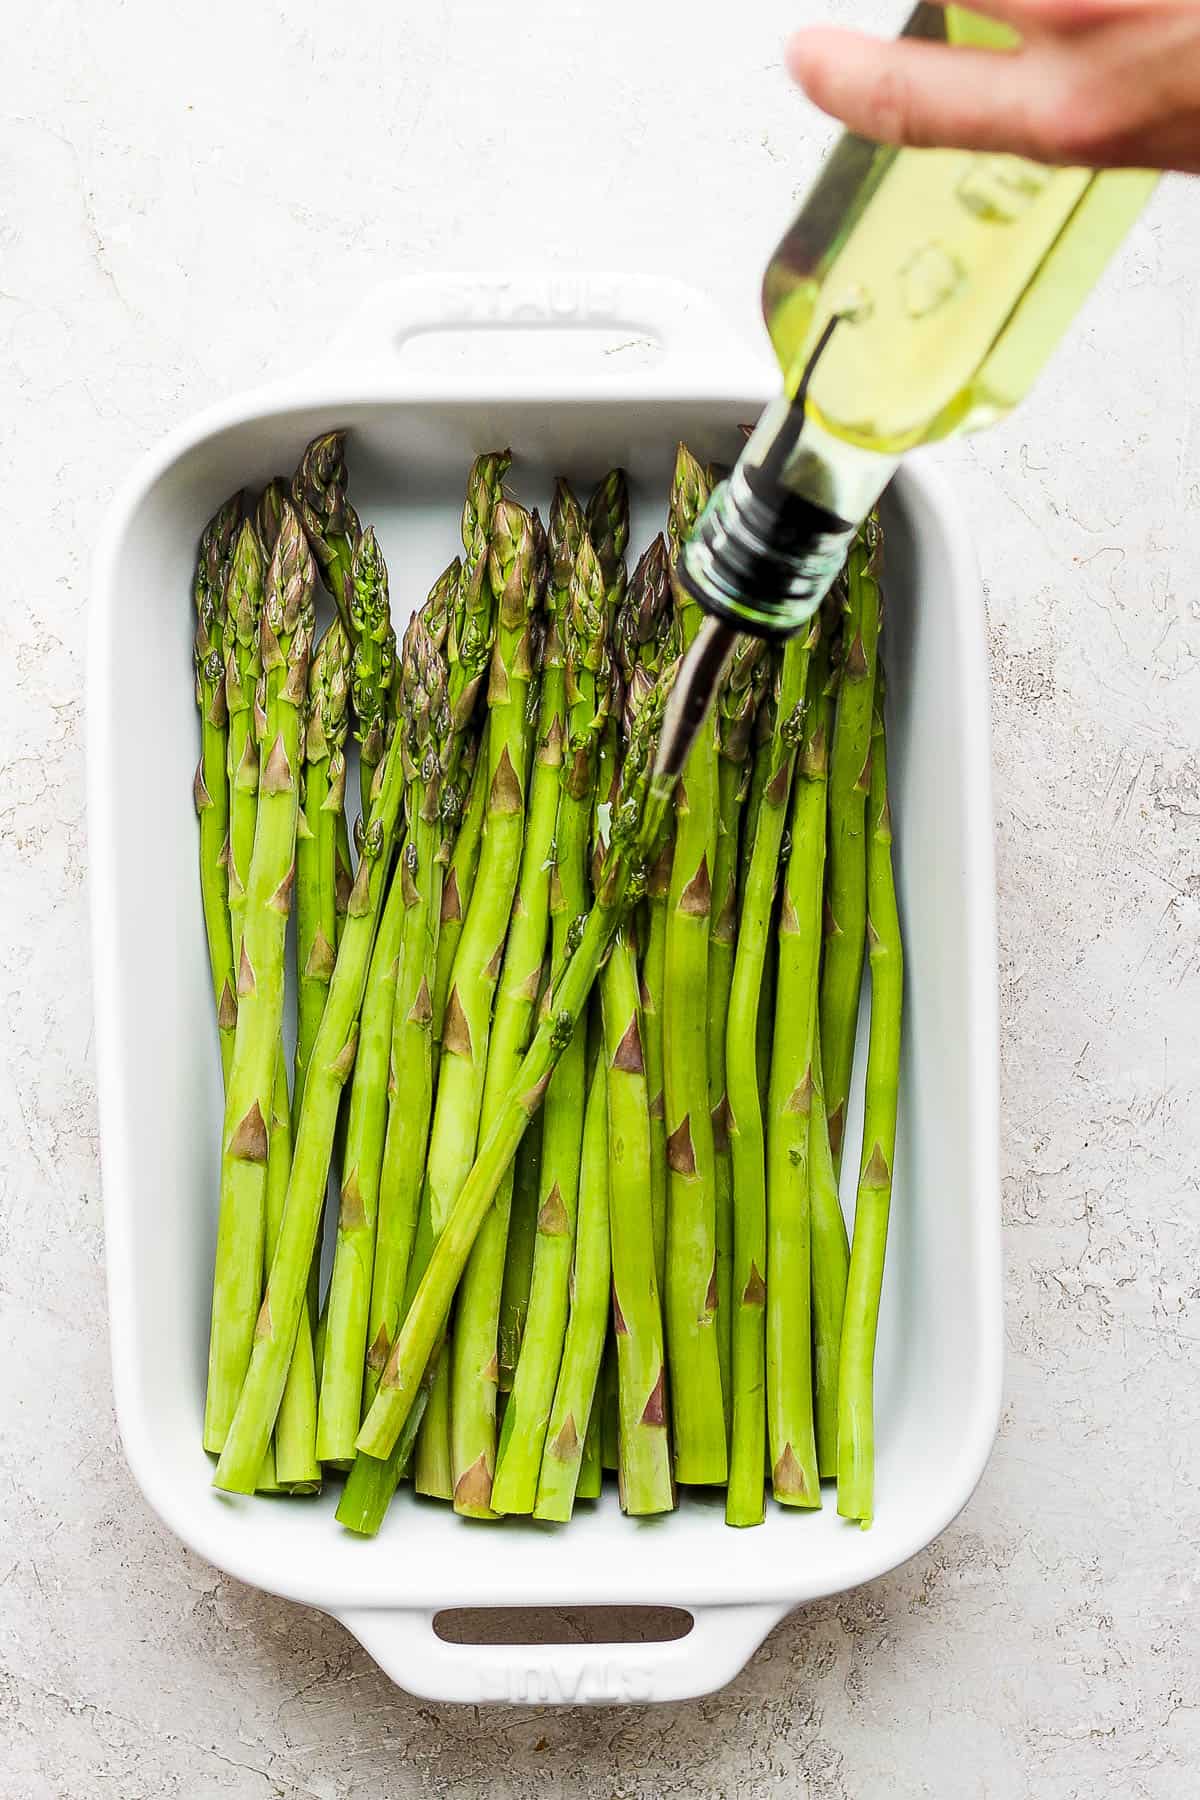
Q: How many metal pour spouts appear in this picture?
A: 1